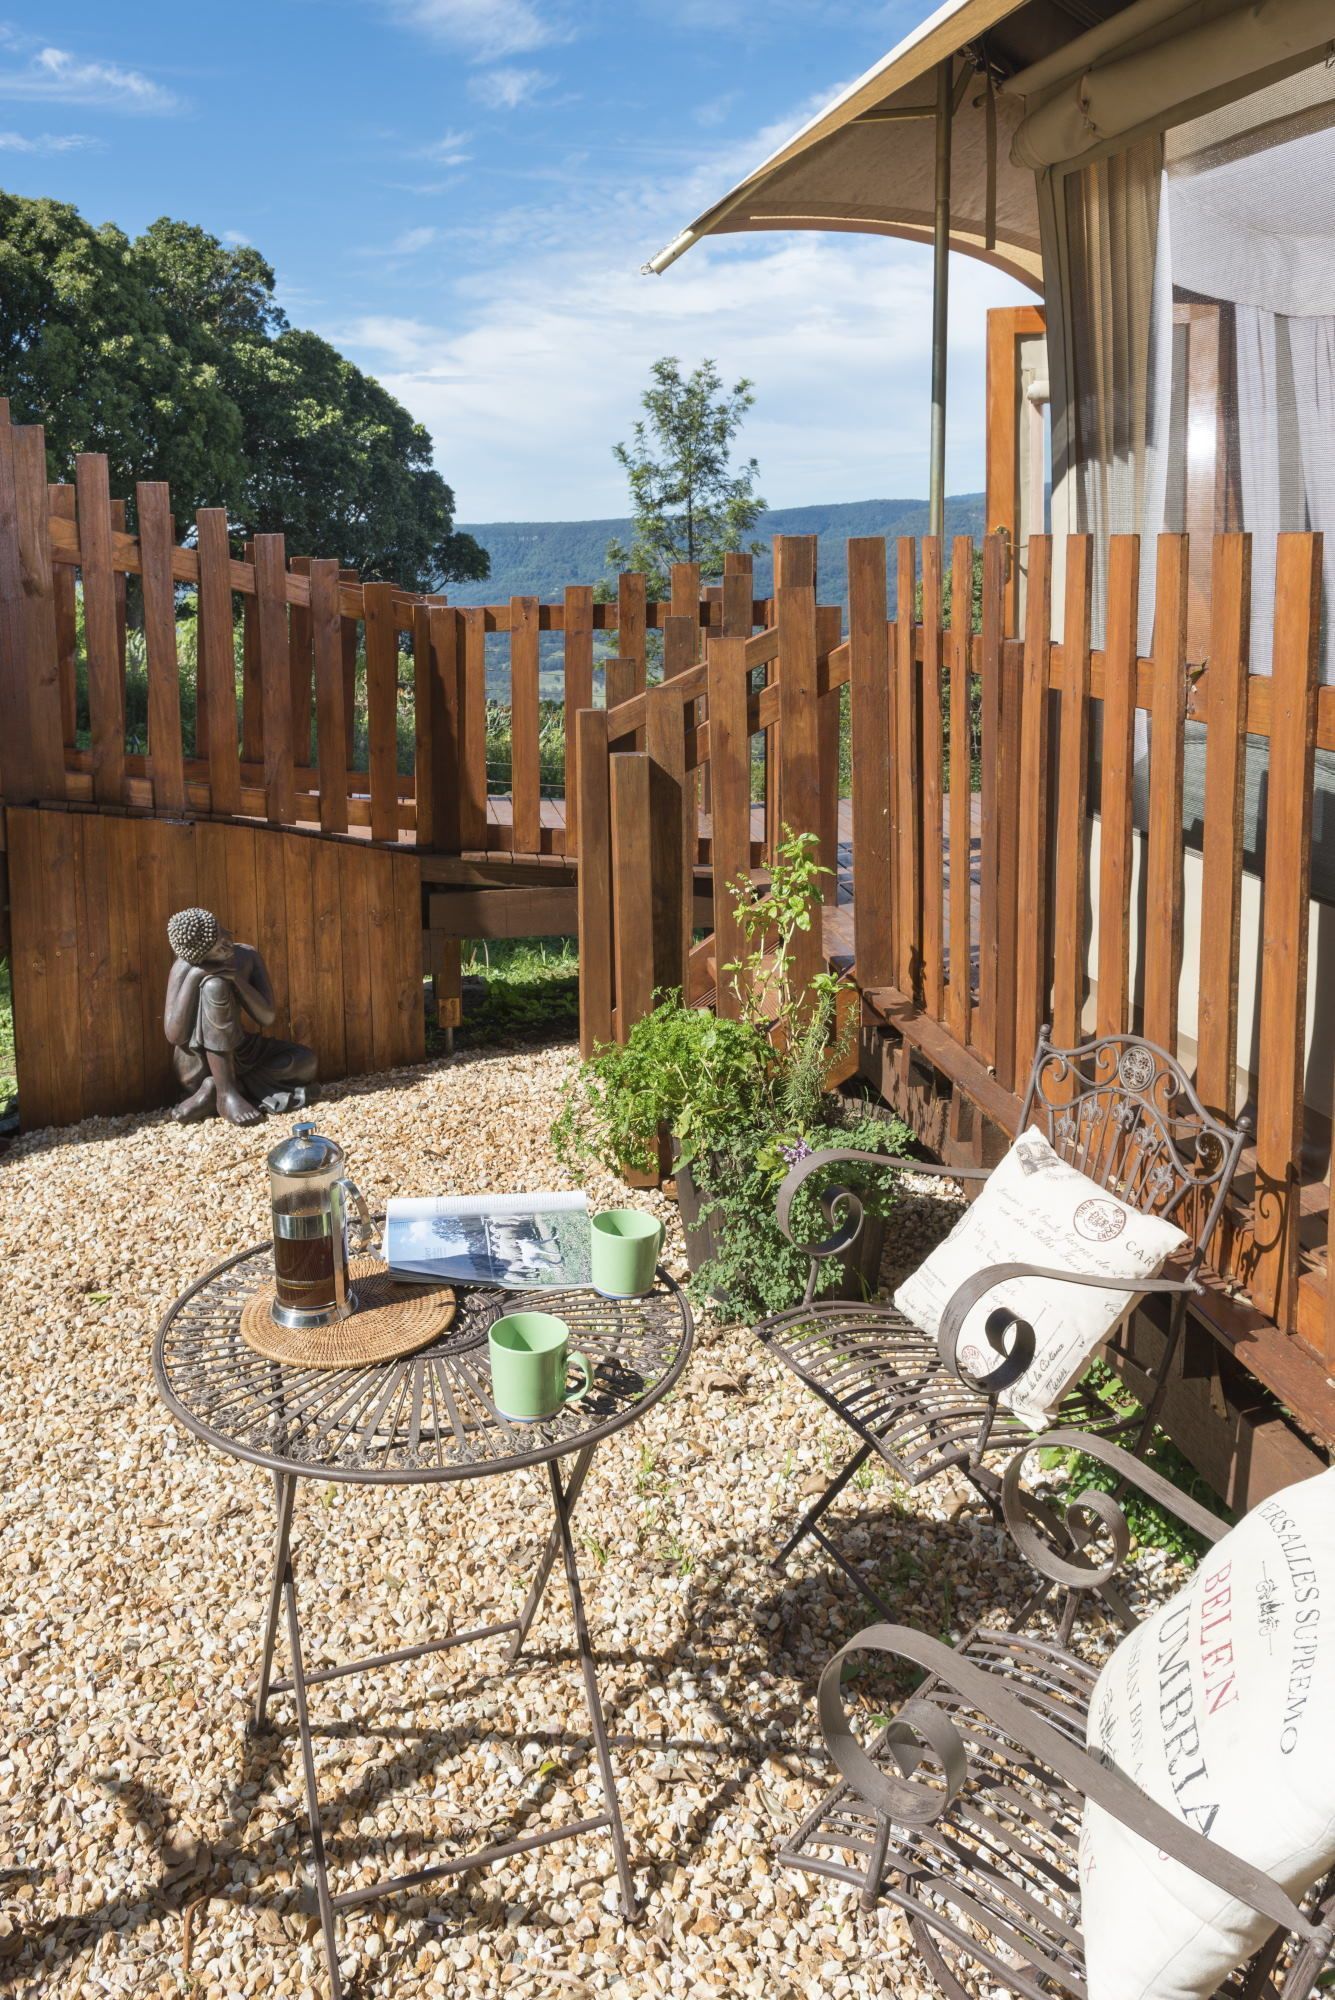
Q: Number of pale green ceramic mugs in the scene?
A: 2